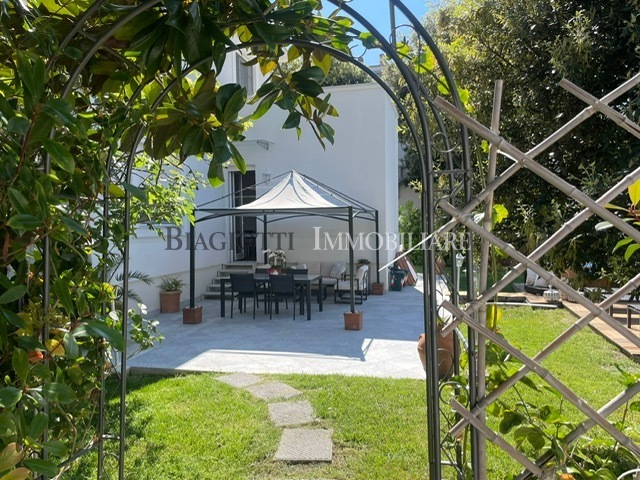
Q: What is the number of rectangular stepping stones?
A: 4